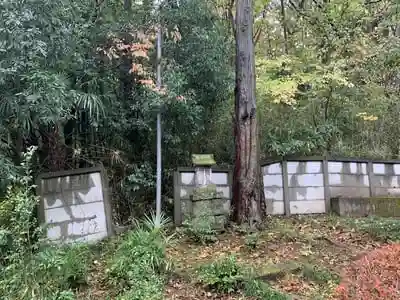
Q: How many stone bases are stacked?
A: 3